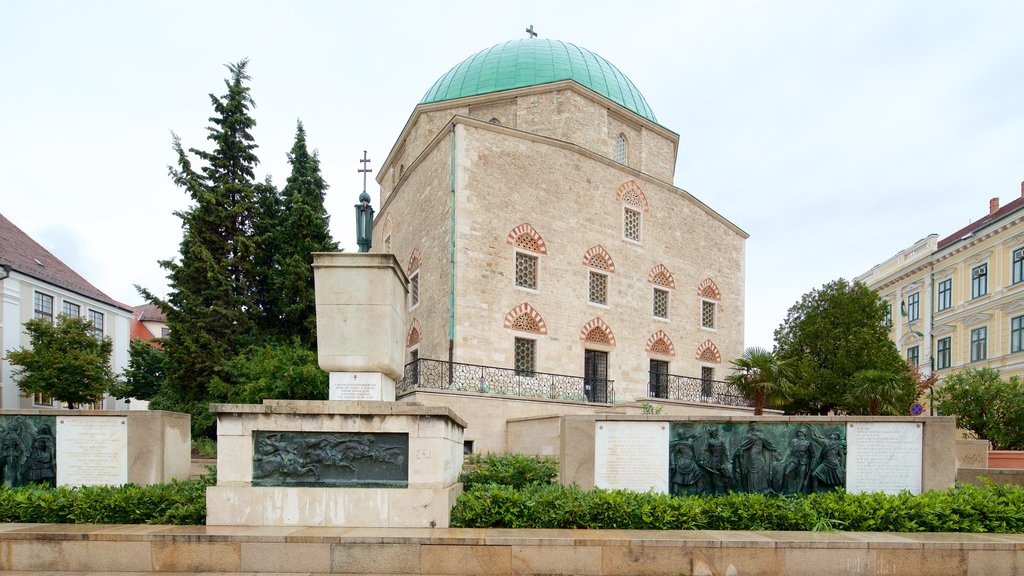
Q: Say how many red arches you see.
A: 12